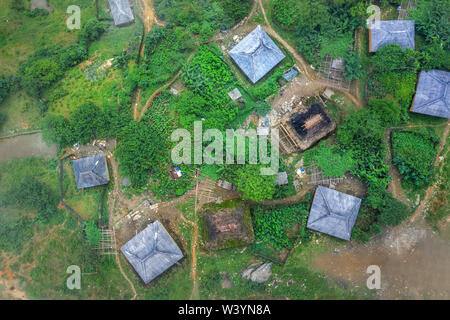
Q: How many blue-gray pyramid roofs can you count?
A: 7